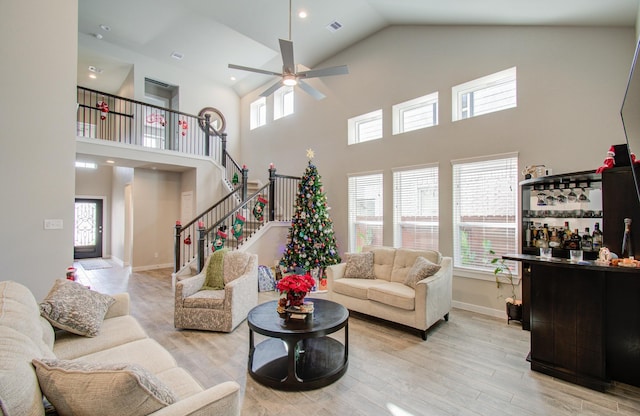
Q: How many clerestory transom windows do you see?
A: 5